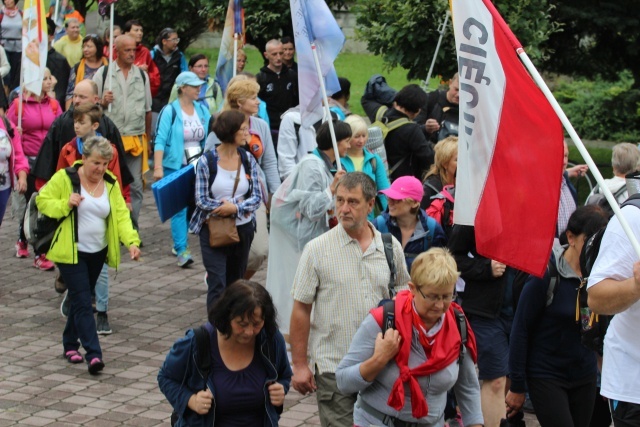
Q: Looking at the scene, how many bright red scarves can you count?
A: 1